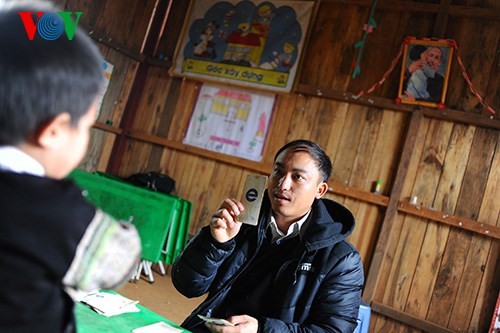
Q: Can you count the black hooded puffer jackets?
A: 1